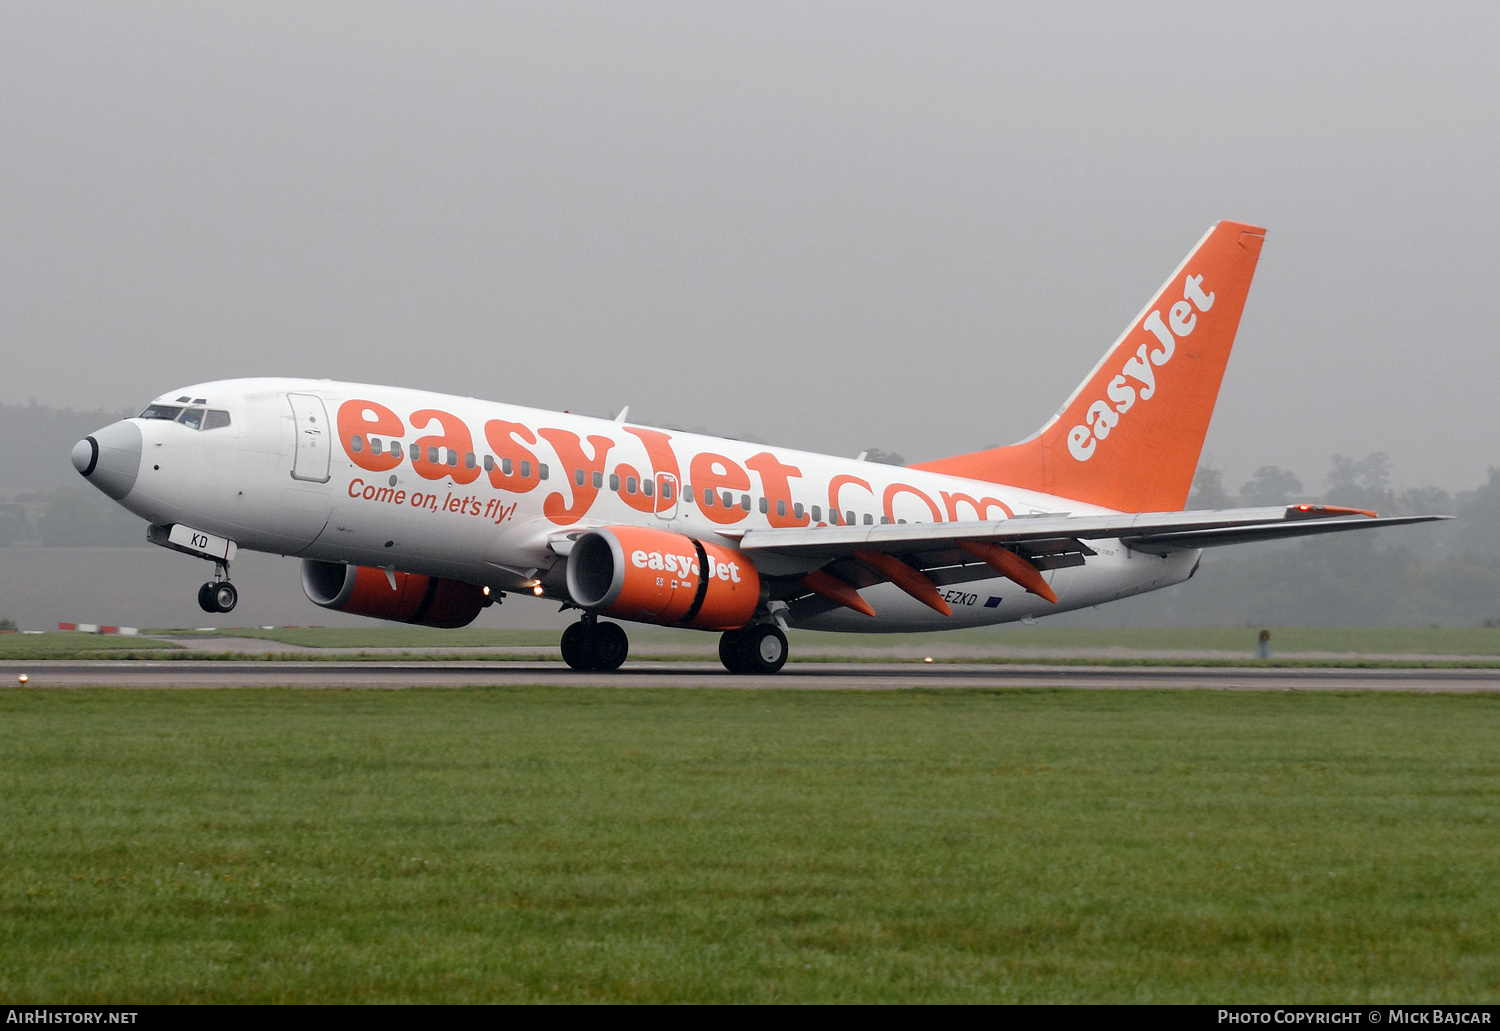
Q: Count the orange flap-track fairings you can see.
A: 3